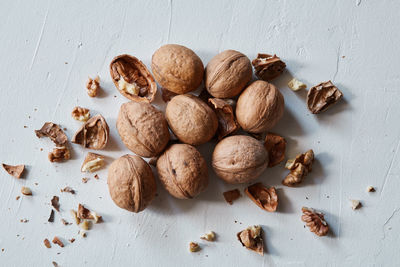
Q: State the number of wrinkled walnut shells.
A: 8